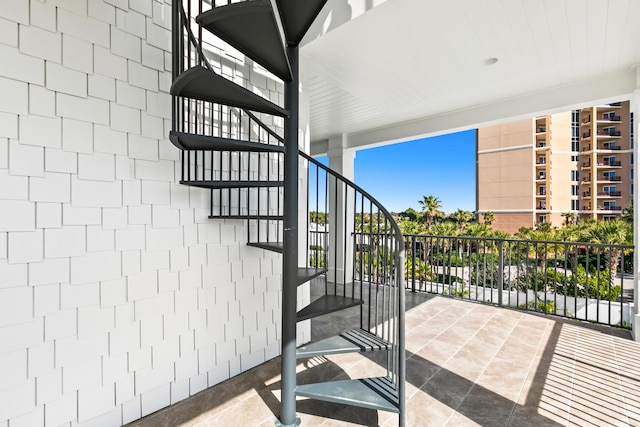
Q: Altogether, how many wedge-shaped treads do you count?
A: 11